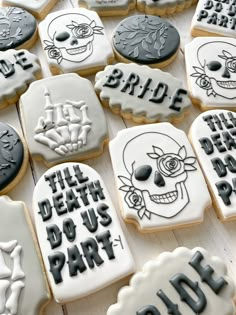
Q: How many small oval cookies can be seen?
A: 3